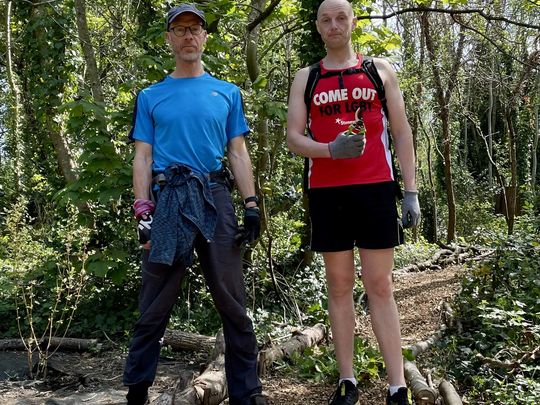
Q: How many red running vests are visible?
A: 1